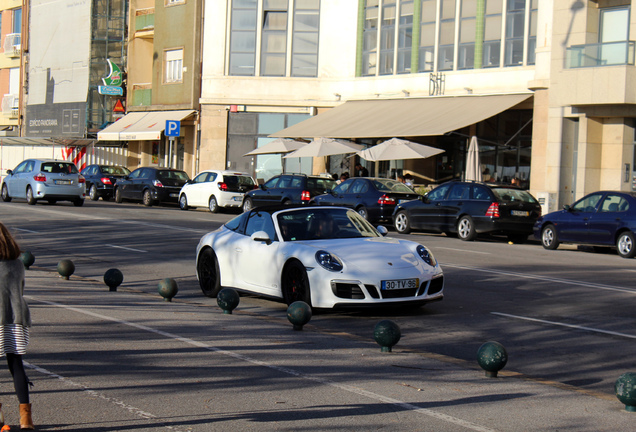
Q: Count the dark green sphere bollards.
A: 9